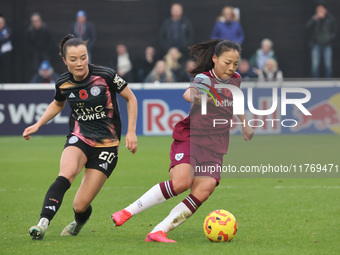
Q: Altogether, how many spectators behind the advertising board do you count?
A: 15